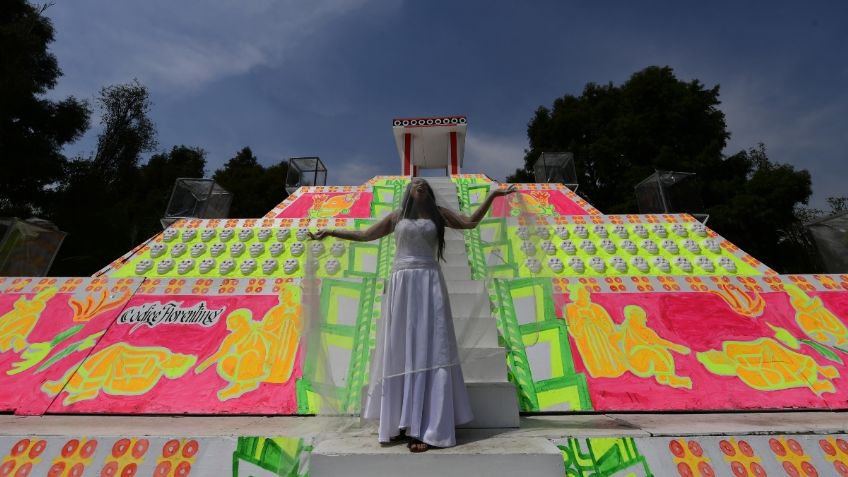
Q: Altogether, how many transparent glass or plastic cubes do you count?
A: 6